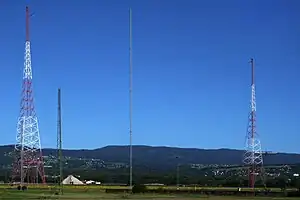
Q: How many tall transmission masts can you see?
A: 4